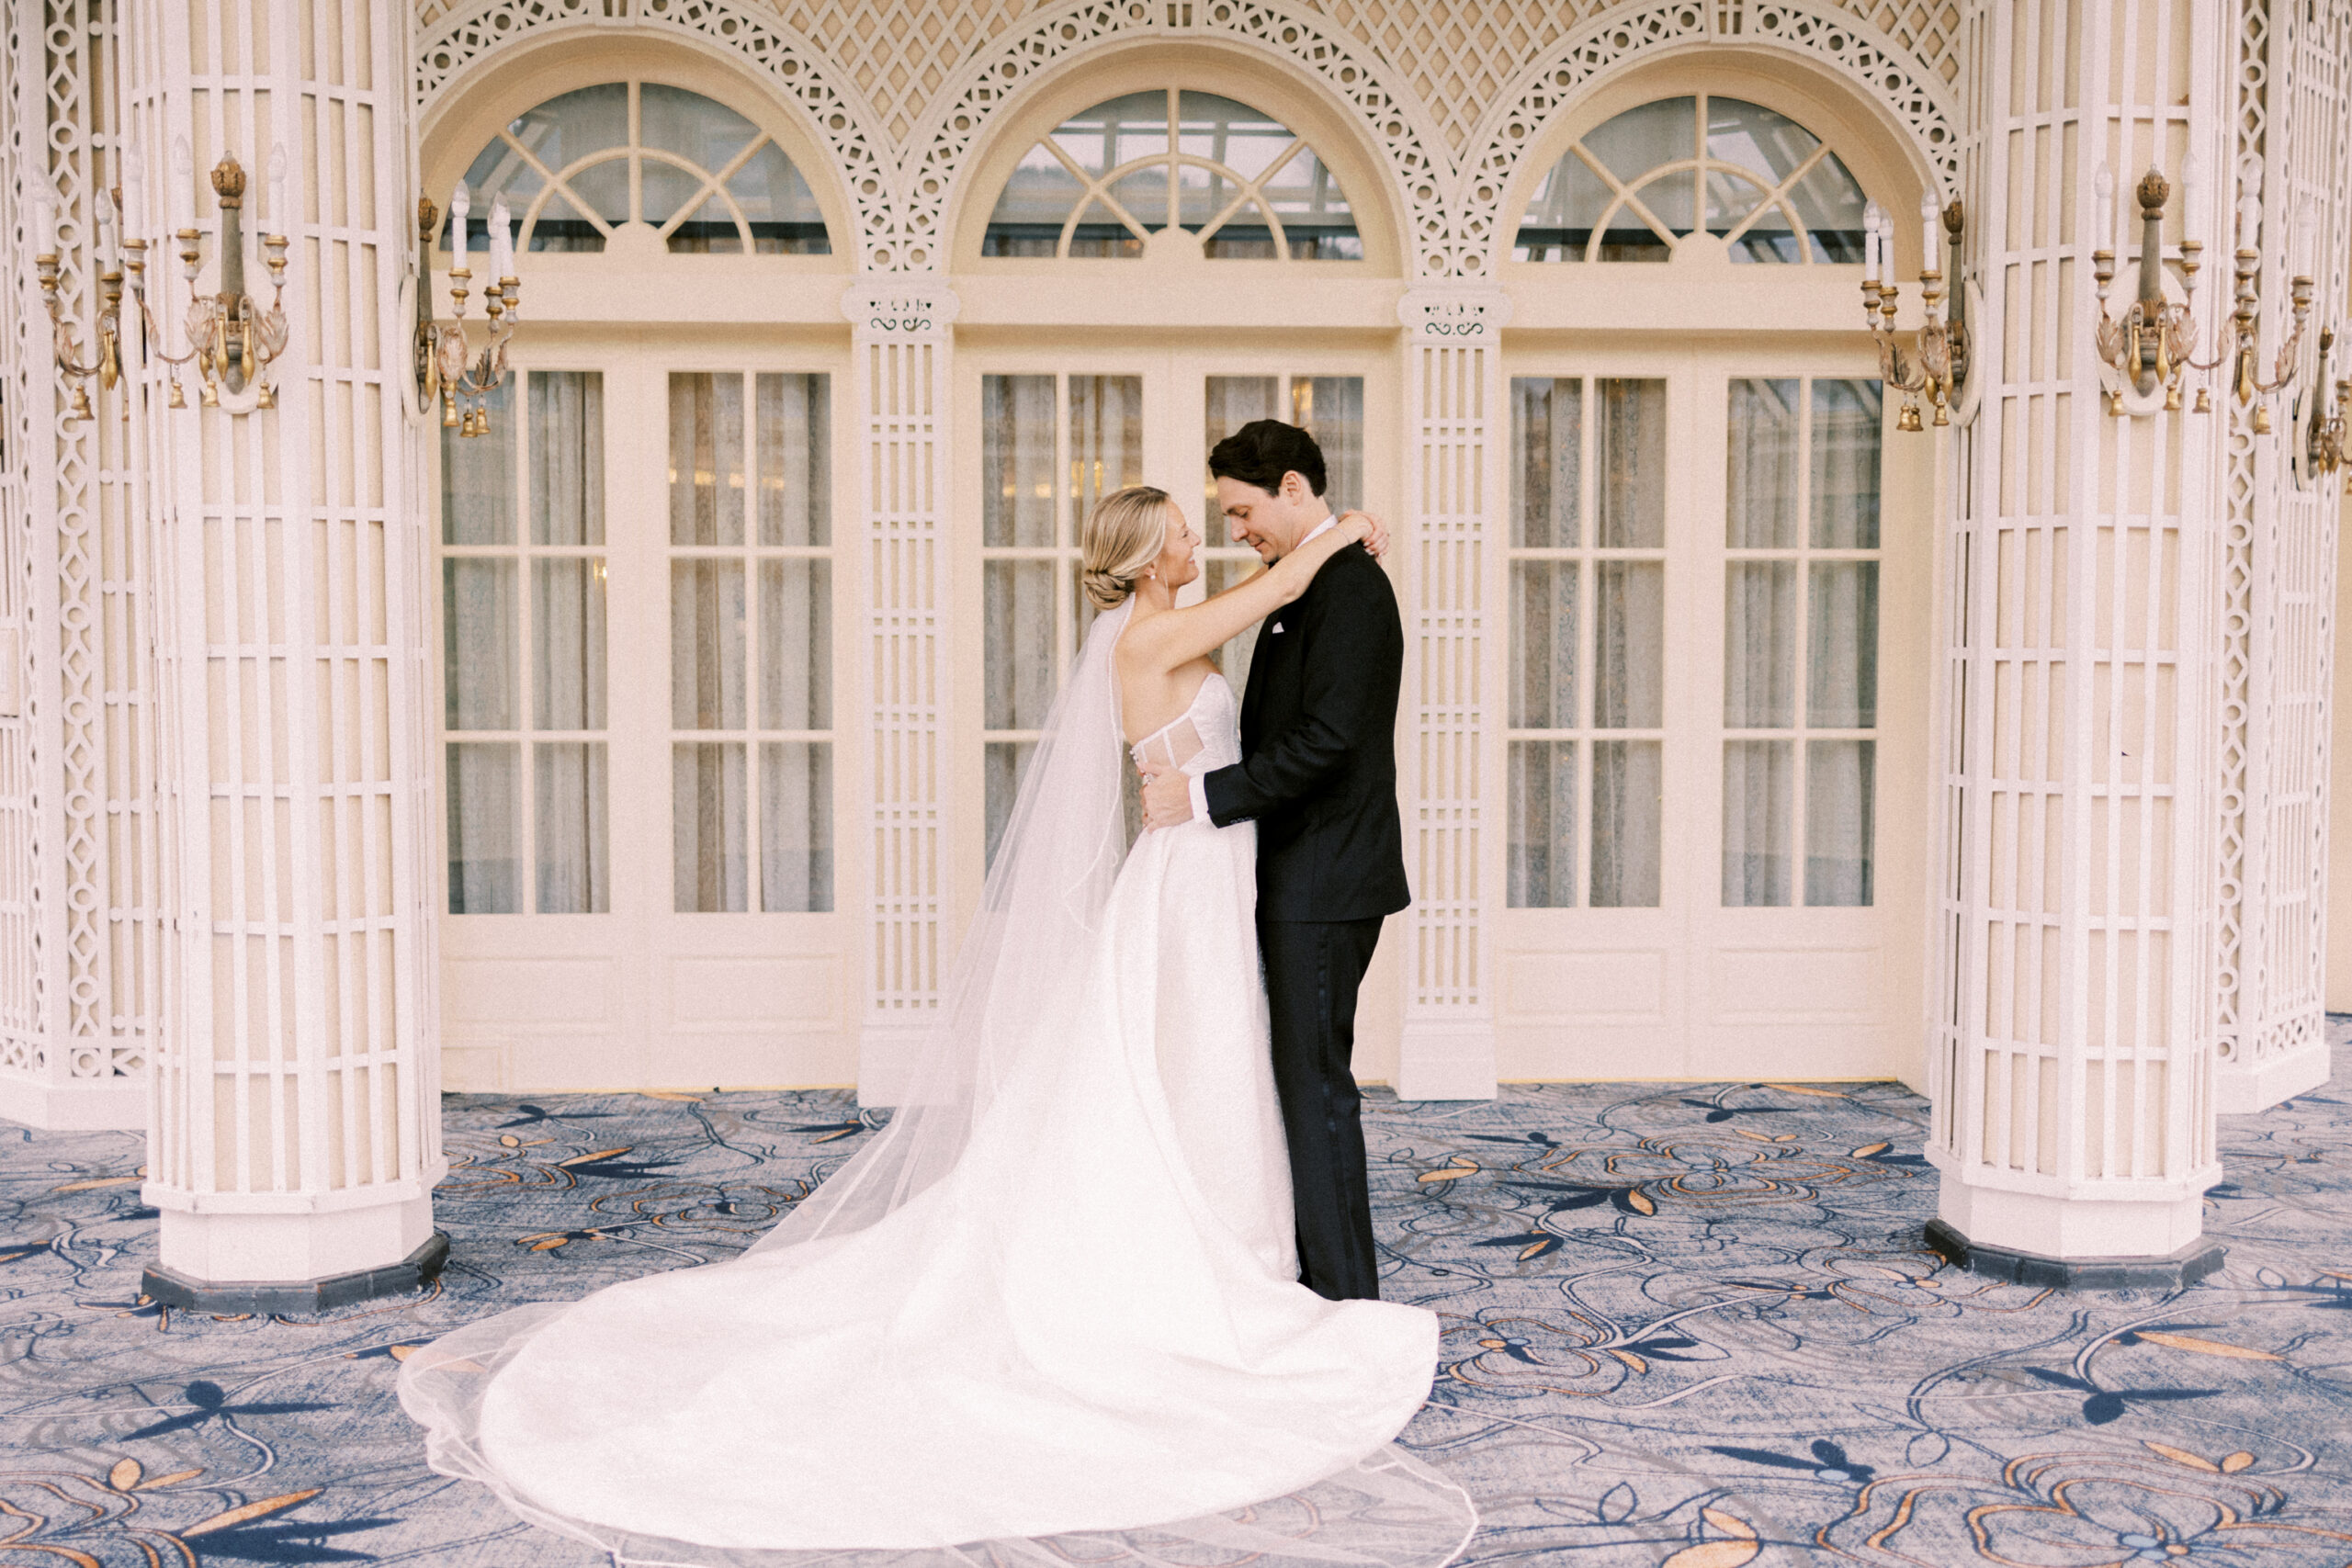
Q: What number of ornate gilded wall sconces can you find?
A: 7